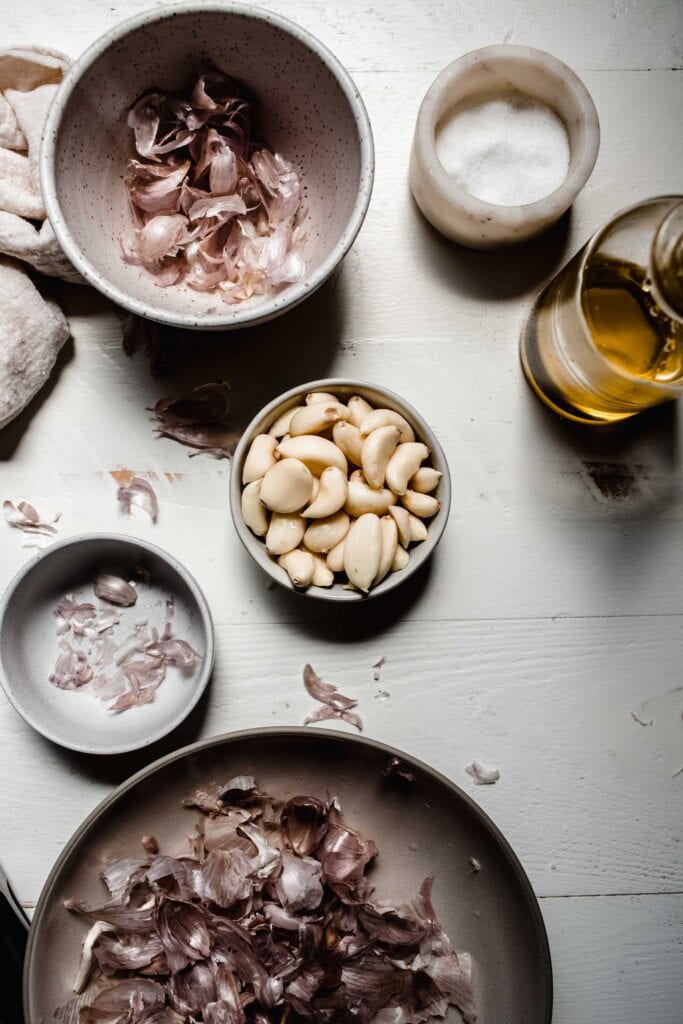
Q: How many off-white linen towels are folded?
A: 1